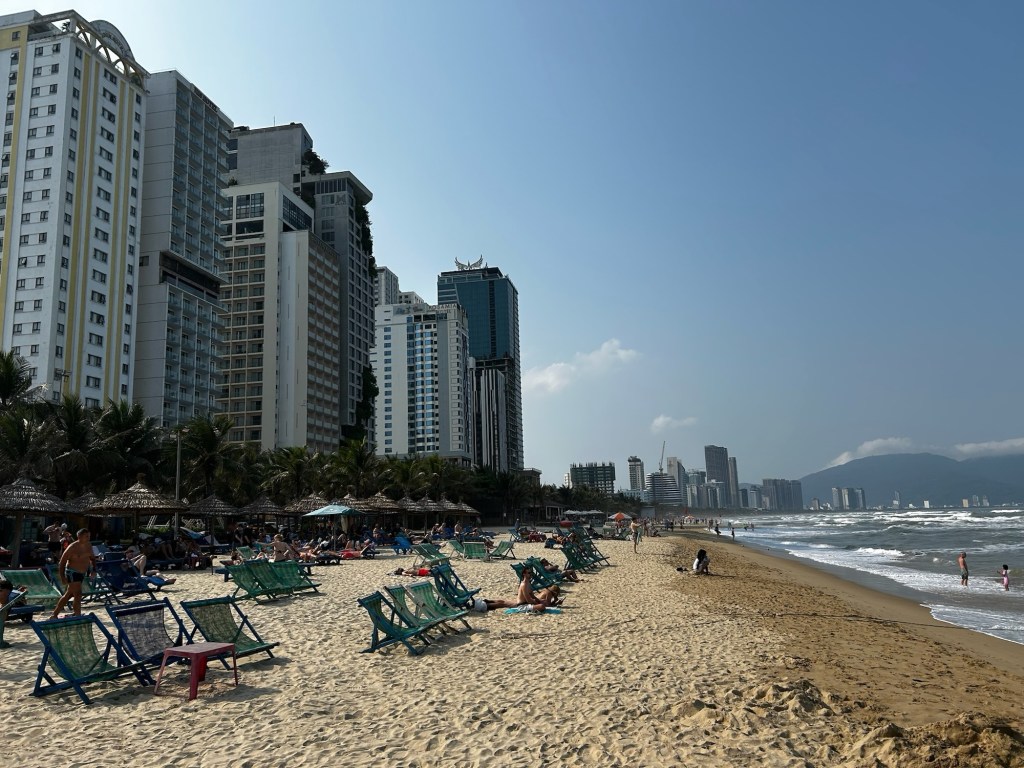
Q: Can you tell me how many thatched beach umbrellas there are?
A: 12